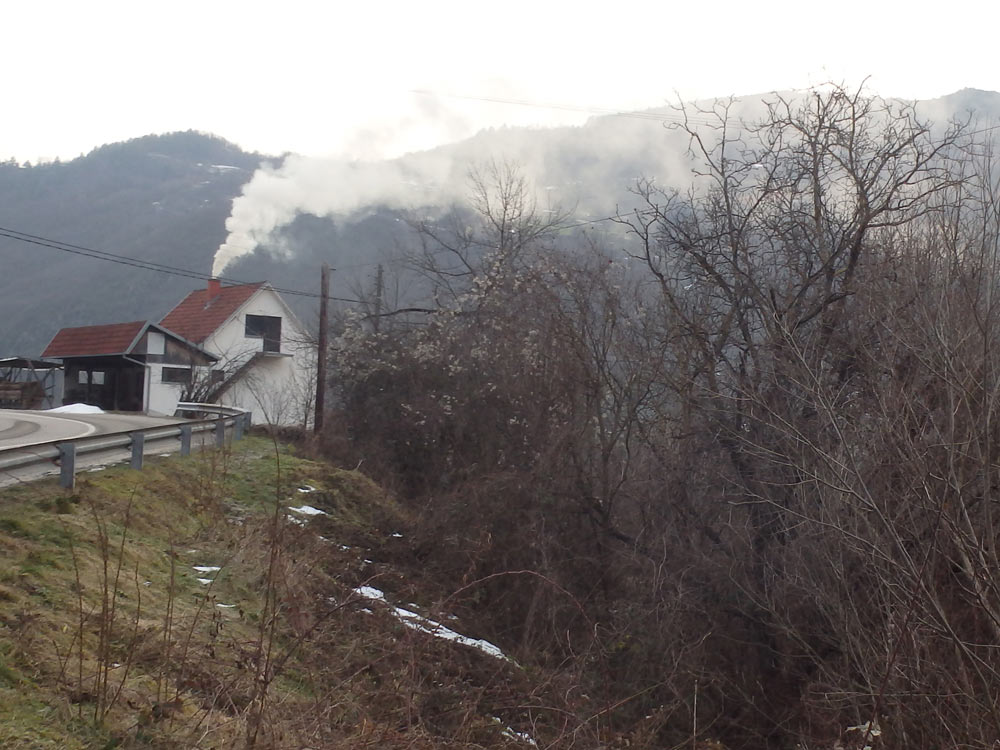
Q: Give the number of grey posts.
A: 6